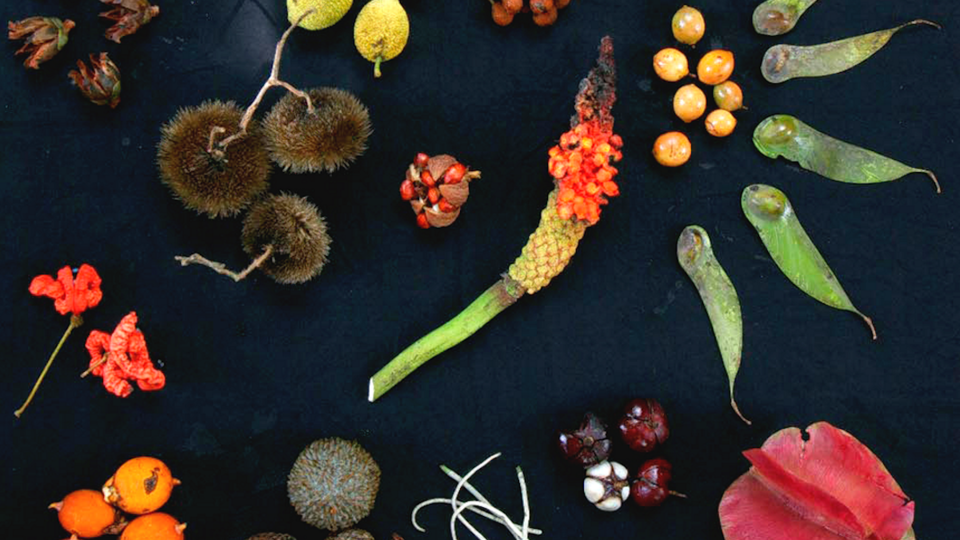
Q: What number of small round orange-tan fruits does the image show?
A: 7